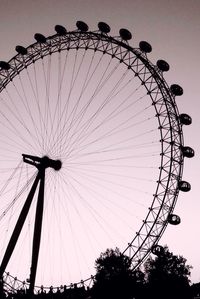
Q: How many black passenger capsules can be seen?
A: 15